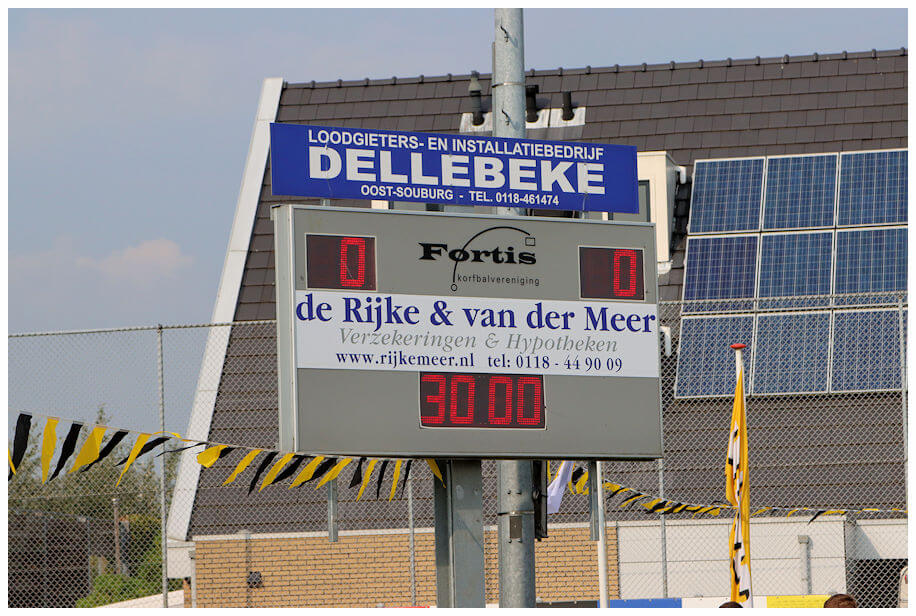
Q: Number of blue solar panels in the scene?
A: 9